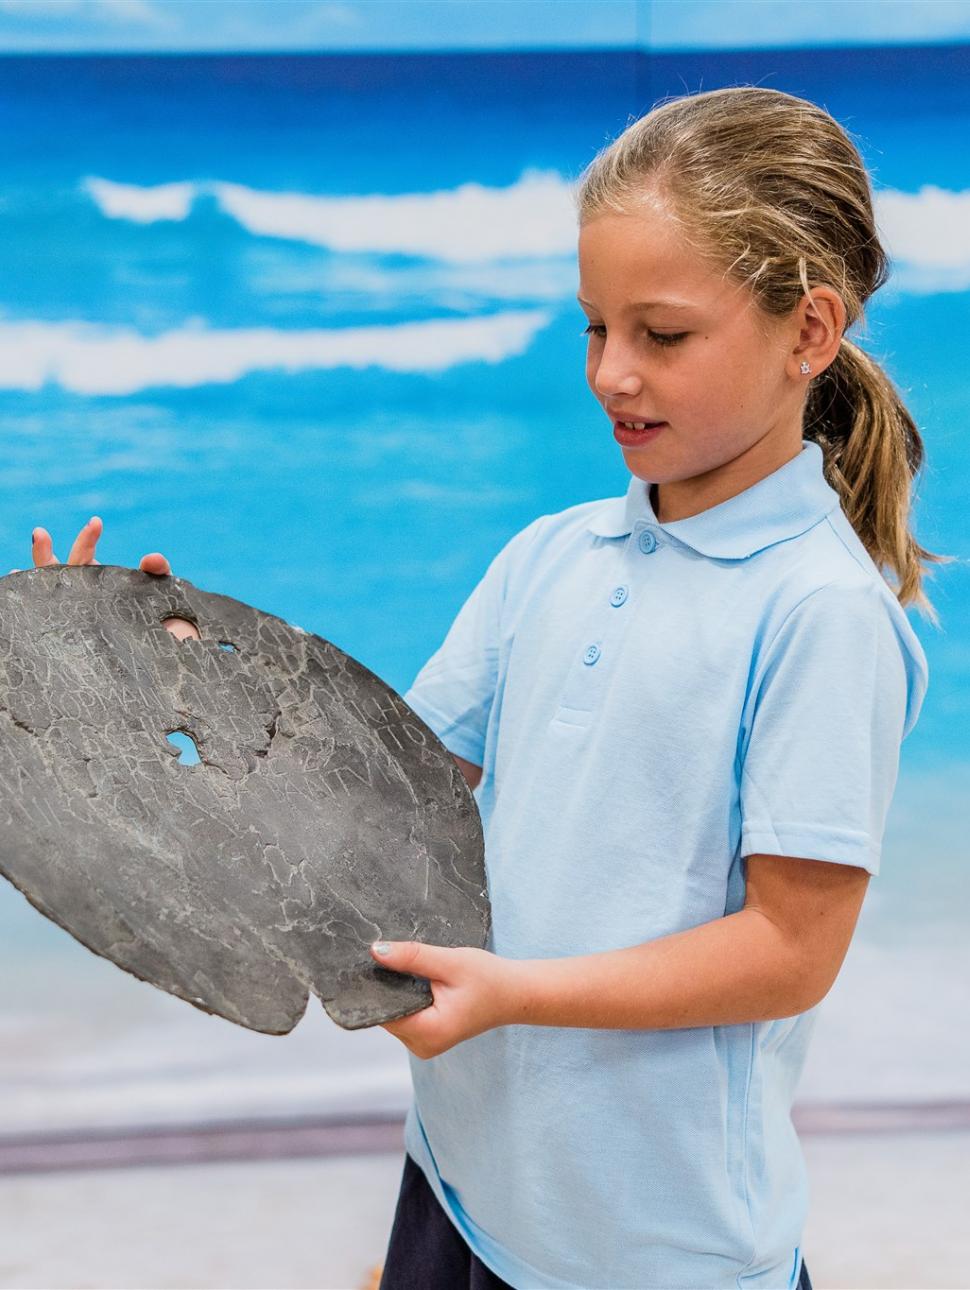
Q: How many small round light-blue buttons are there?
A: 3